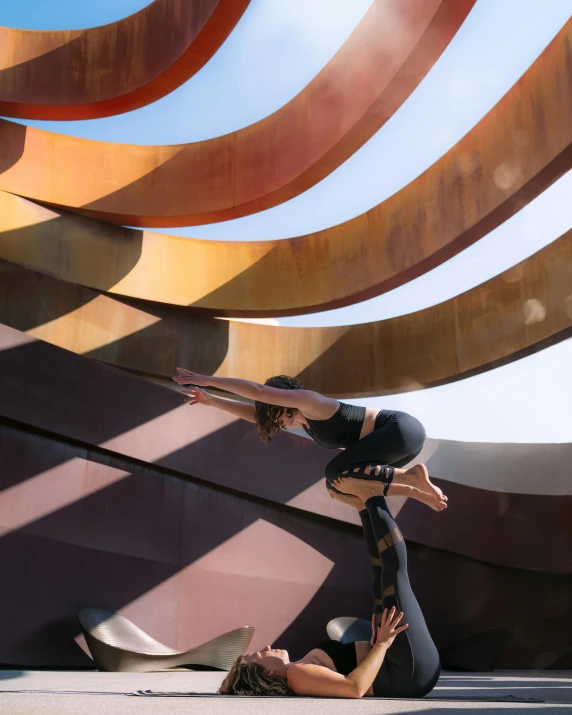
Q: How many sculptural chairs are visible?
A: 2